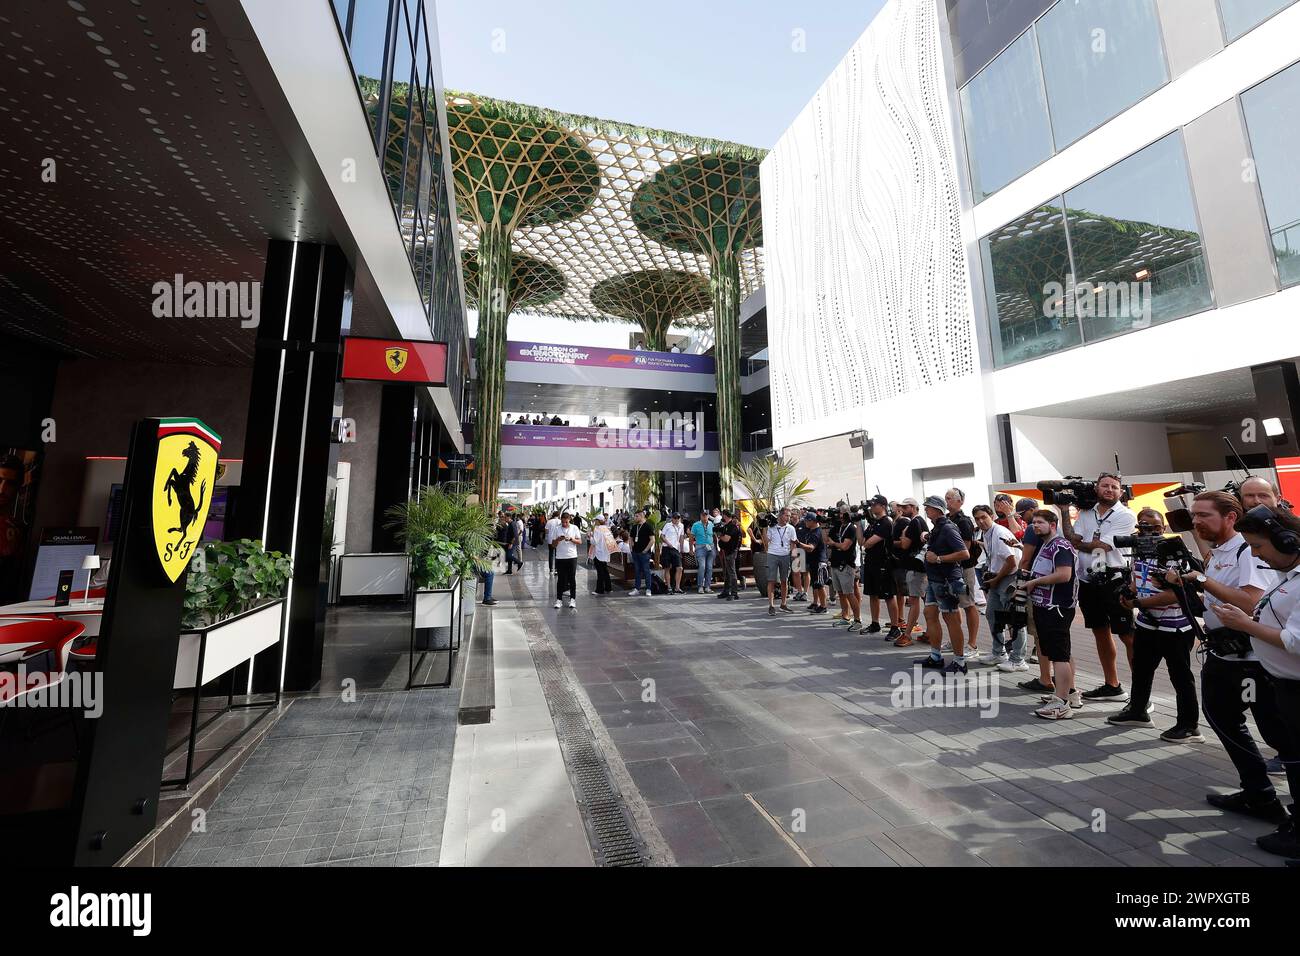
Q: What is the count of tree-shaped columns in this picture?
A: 4